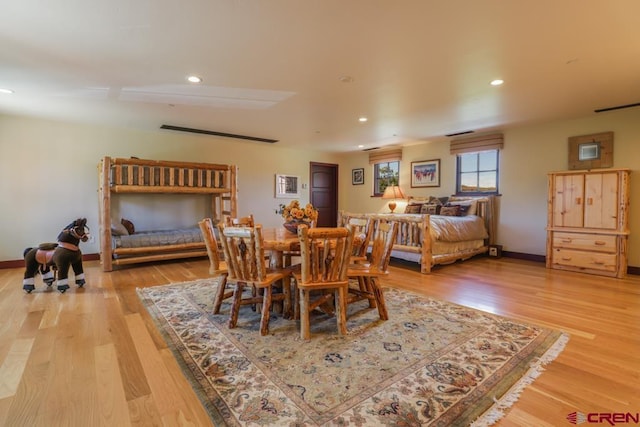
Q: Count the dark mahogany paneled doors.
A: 1